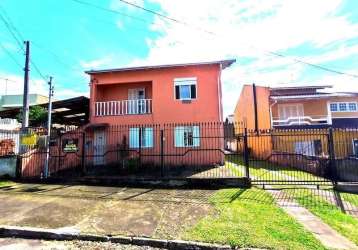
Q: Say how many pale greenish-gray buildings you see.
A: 1